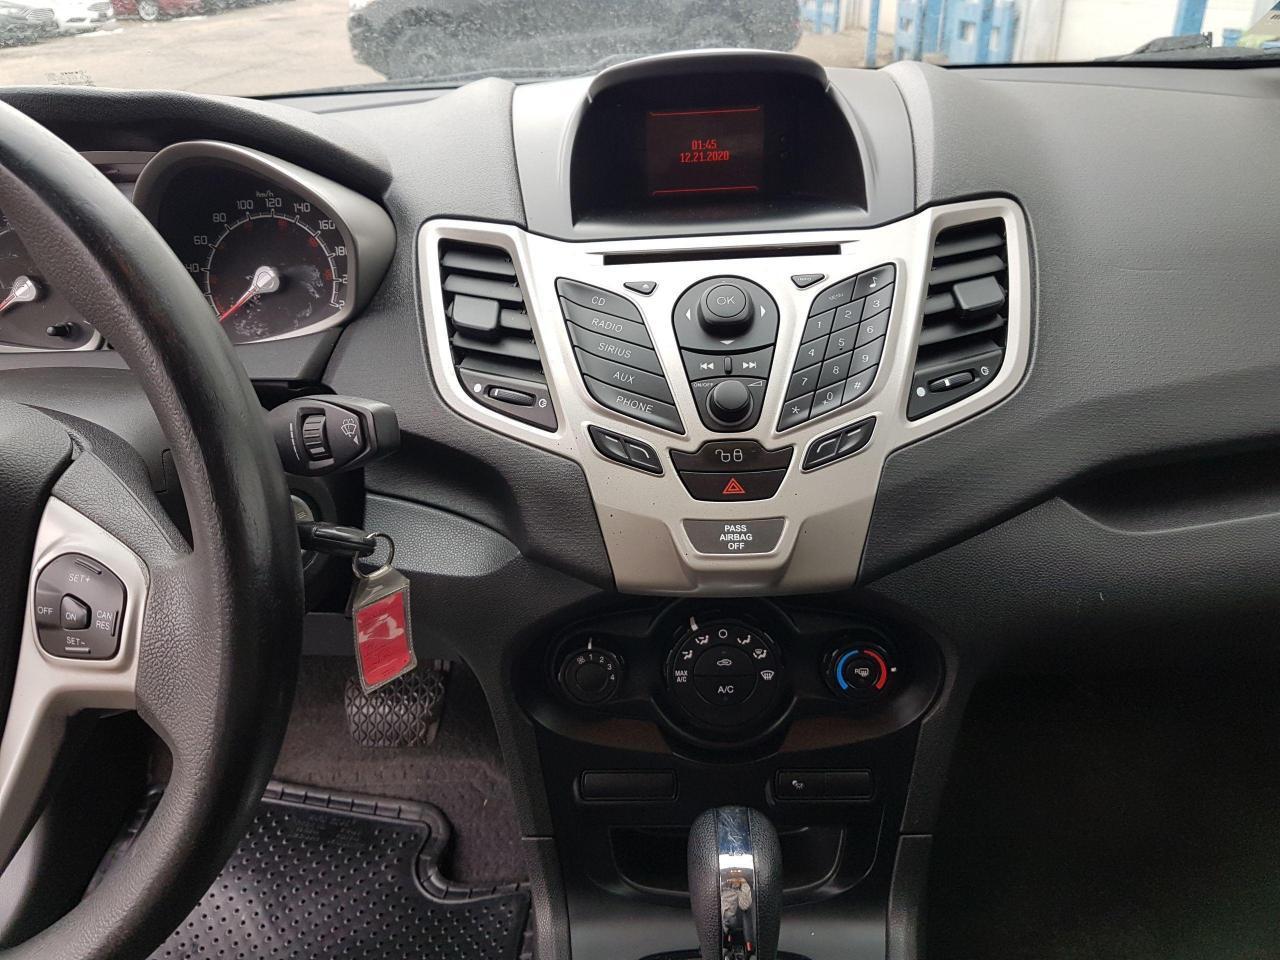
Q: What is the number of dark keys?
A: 1